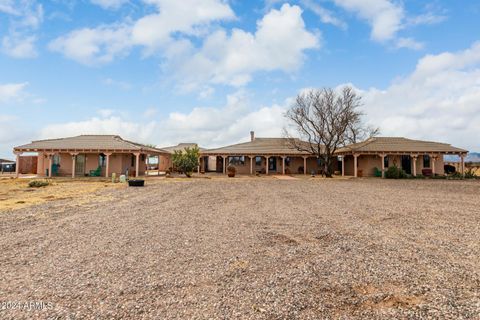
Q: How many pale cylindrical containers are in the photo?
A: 2